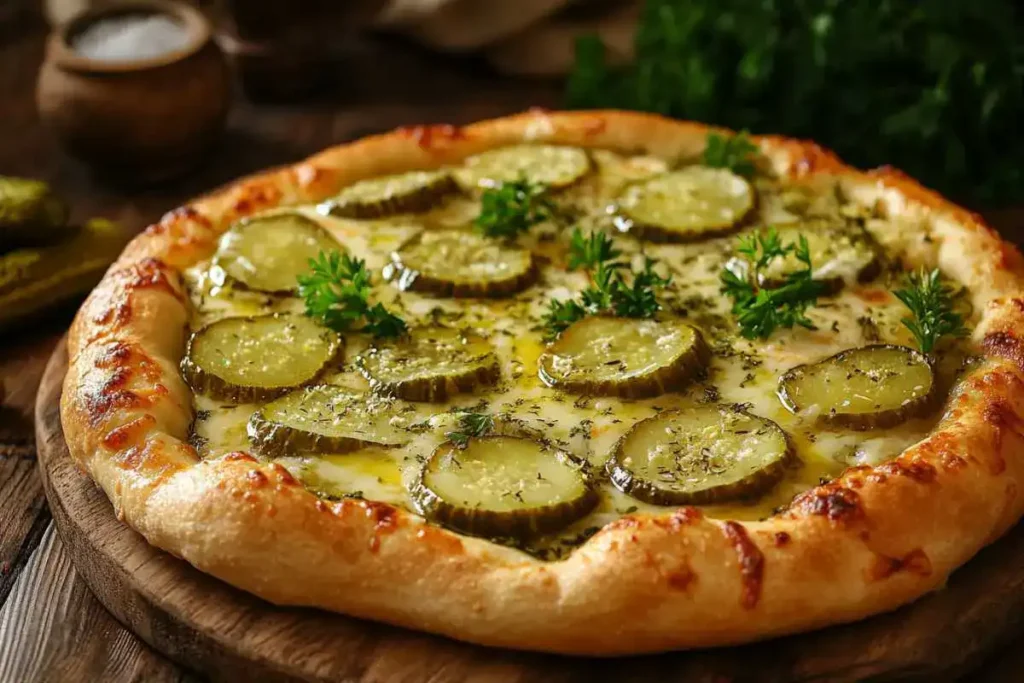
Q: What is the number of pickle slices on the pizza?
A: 13